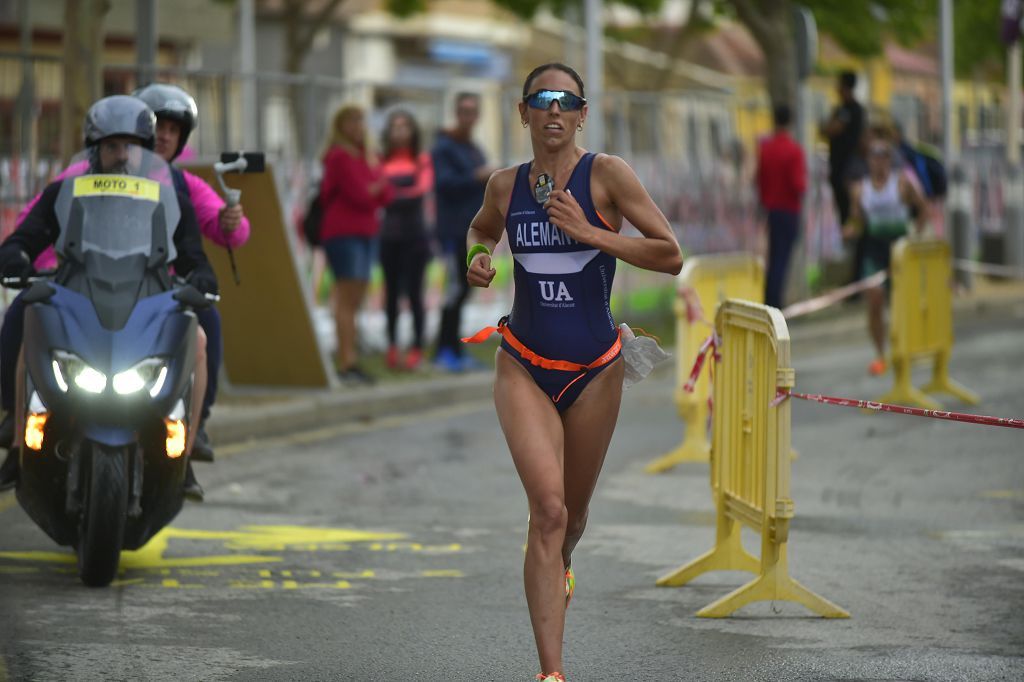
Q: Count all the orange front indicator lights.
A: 2